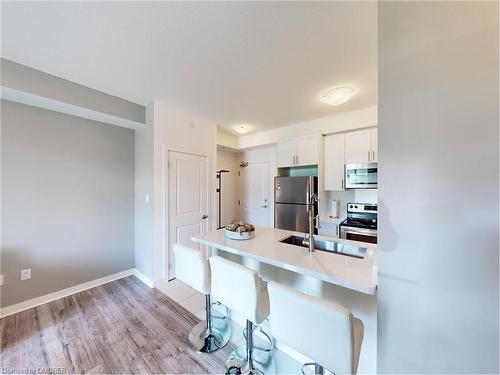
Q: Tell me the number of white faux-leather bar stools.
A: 3